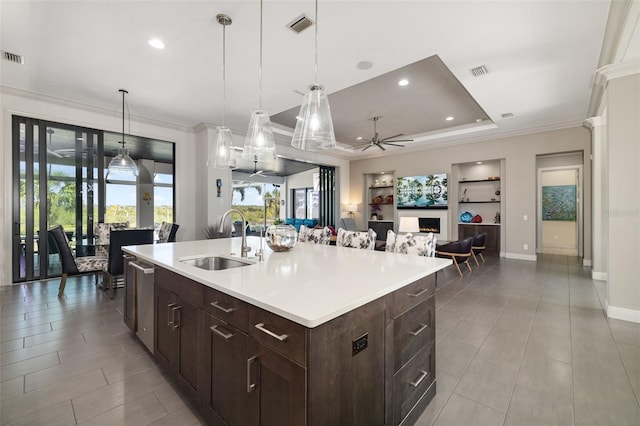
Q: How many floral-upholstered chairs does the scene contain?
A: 7